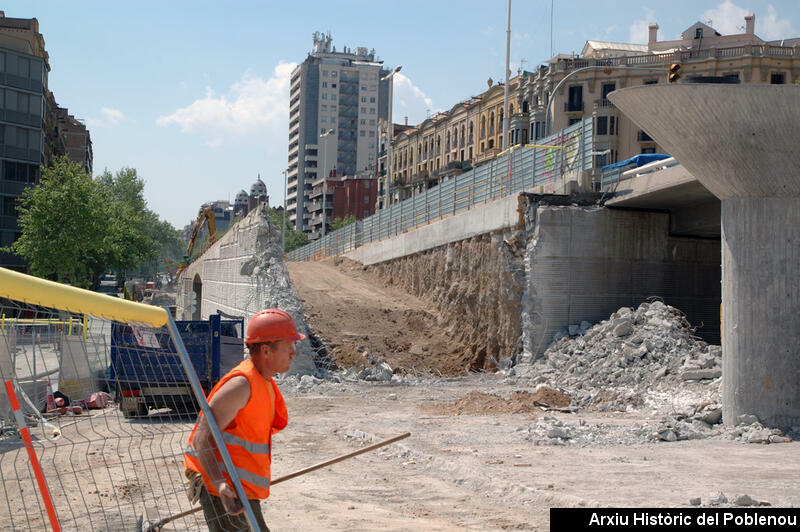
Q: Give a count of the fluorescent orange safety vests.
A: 1